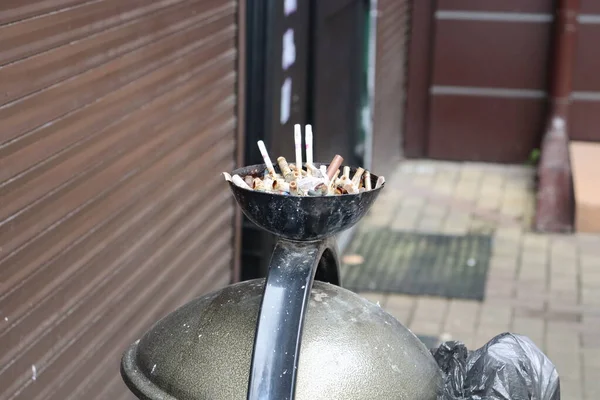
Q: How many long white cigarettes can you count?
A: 3